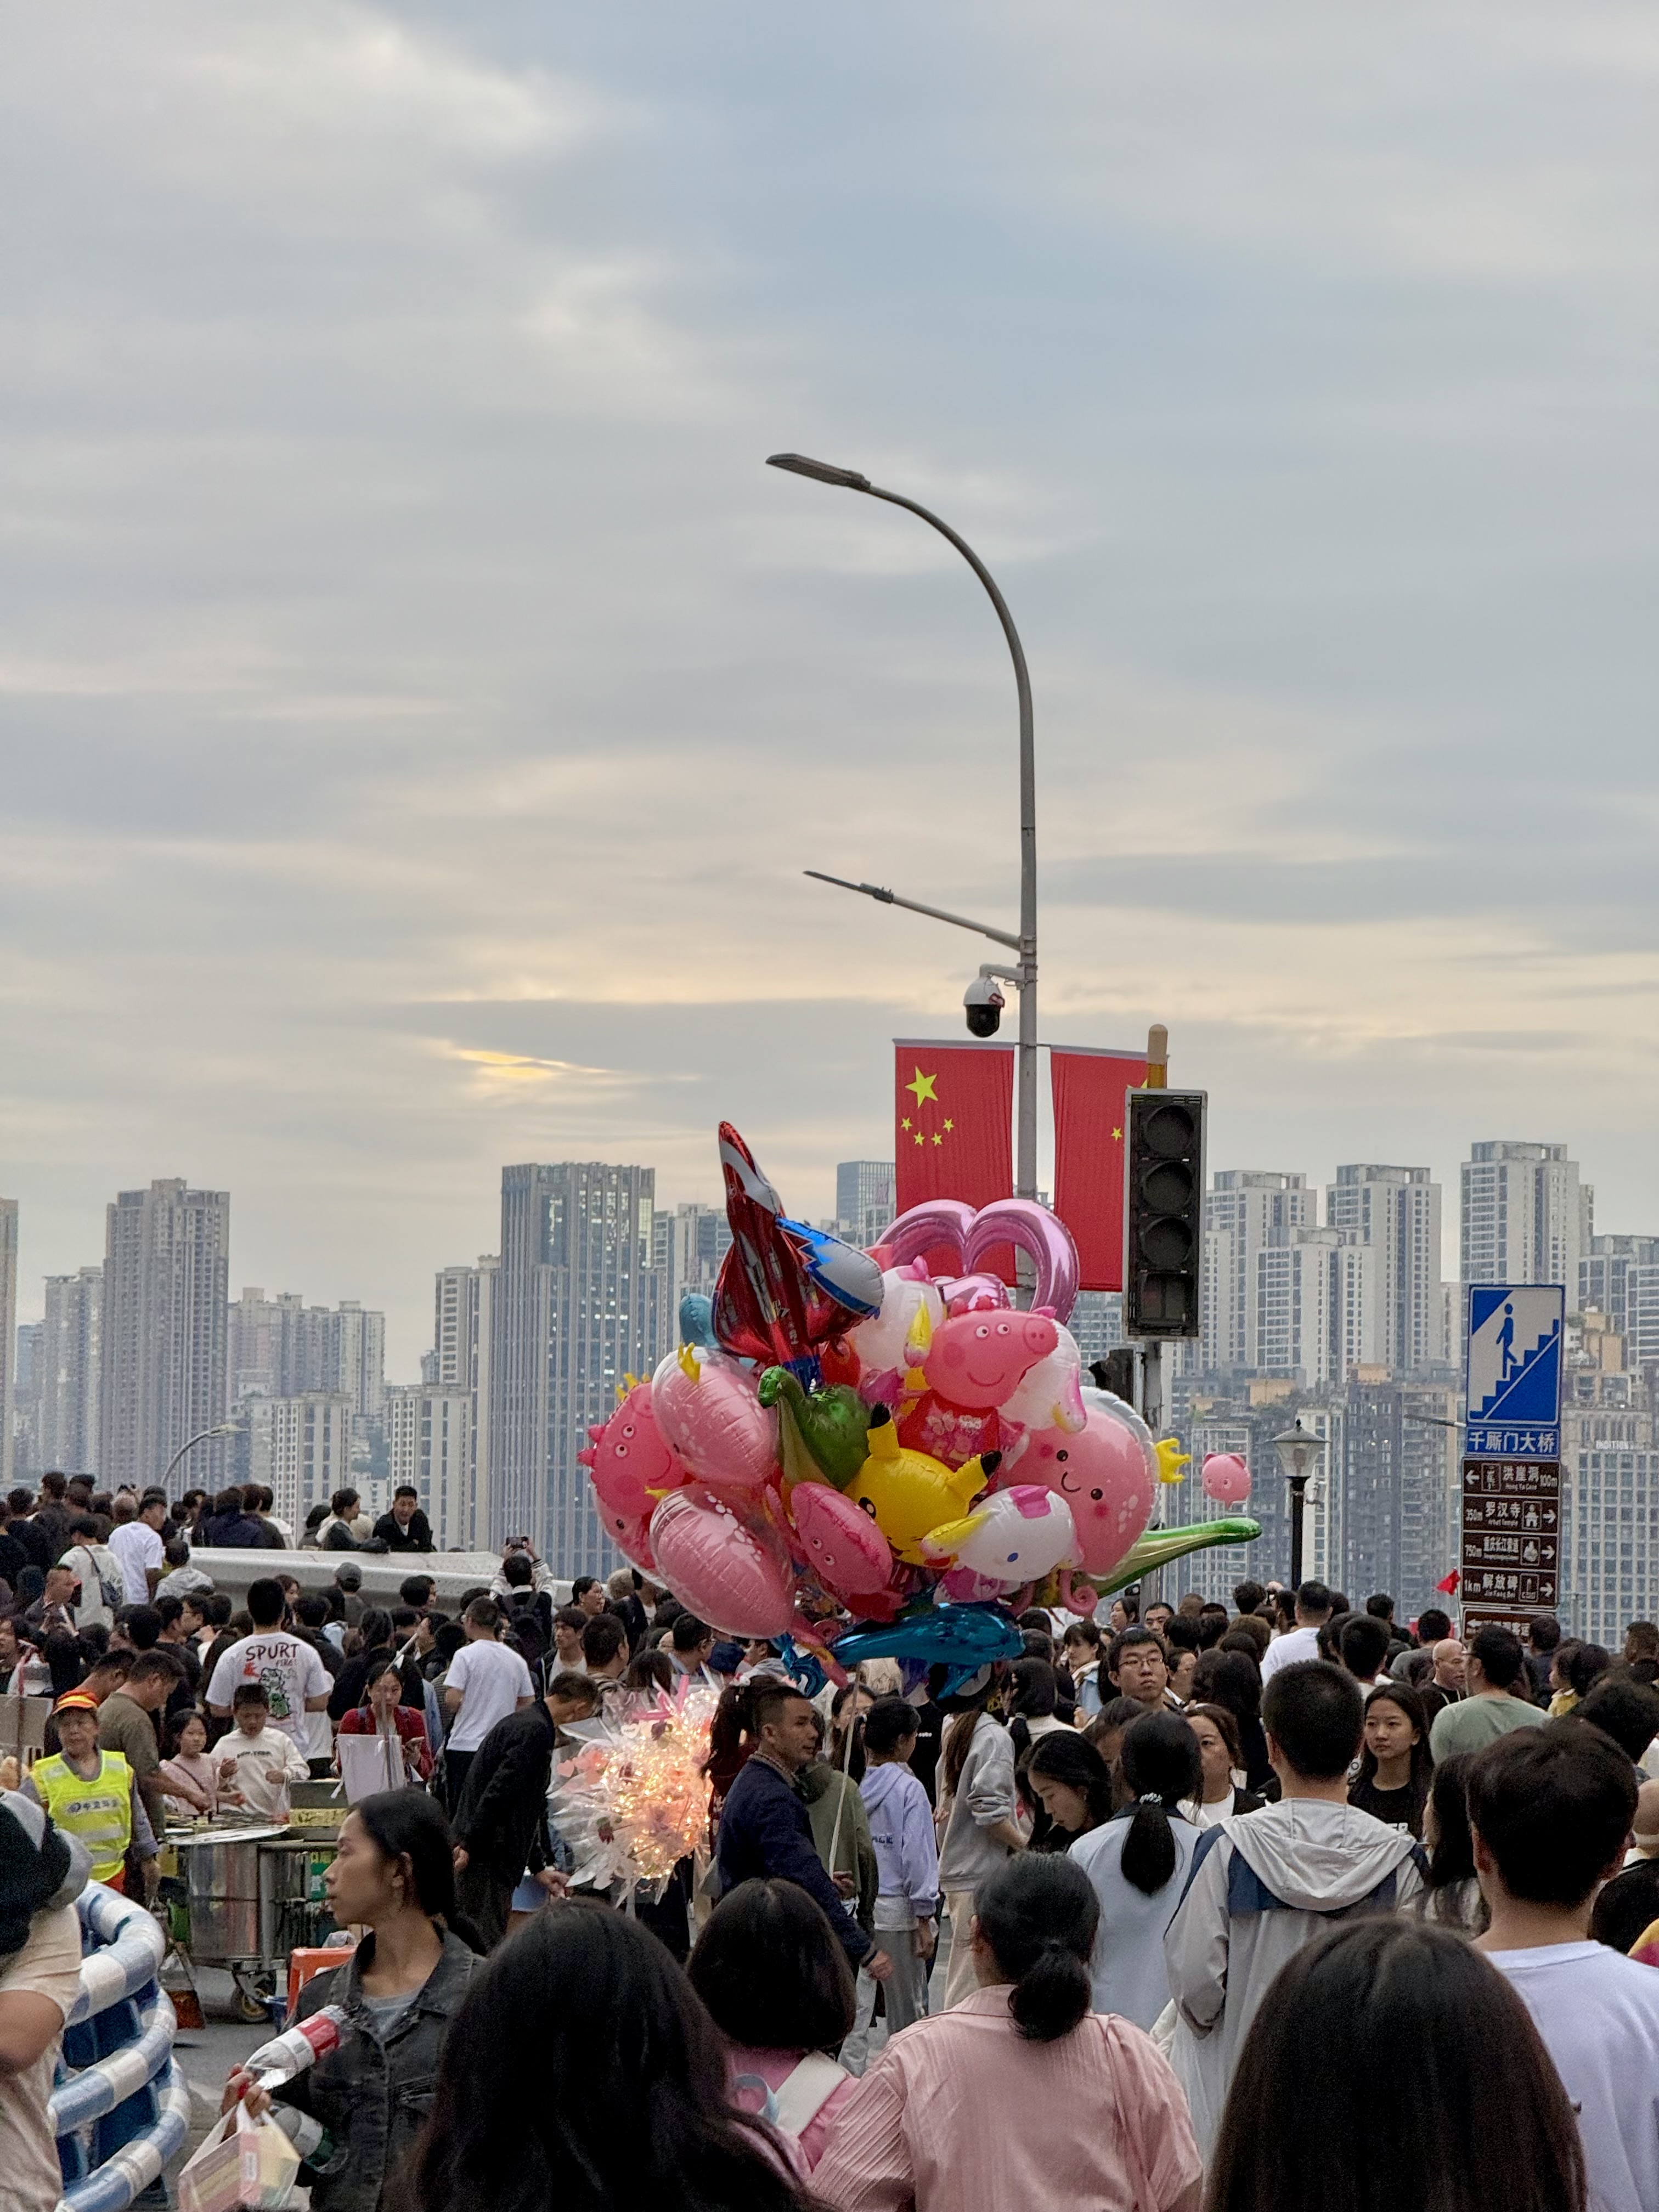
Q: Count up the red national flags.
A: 2